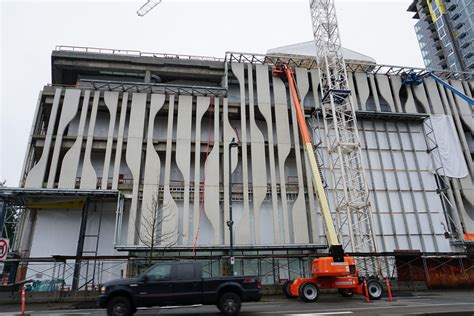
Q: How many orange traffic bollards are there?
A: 3